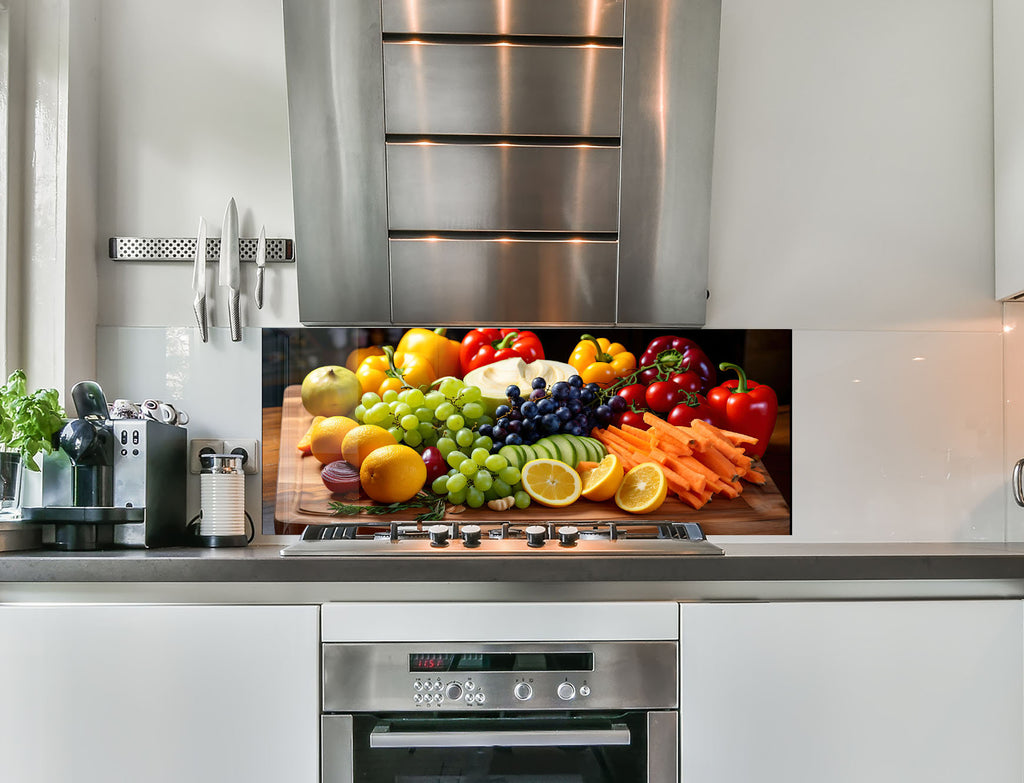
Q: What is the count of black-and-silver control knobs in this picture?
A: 4